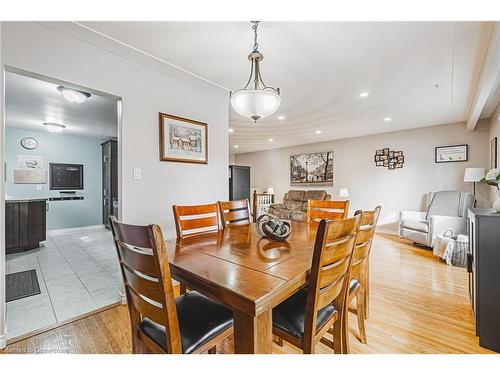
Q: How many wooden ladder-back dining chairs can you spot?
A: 6